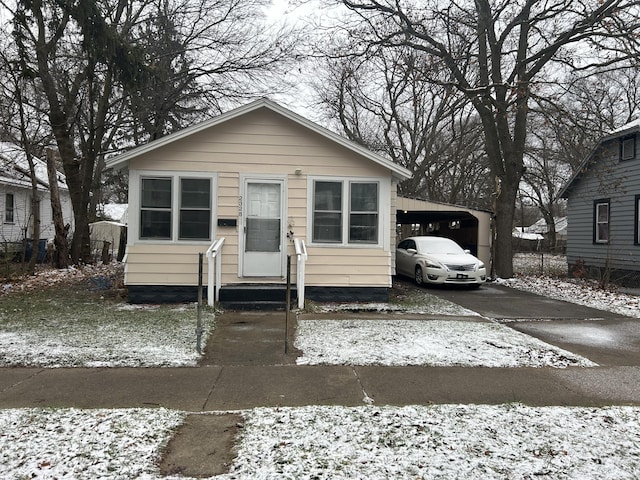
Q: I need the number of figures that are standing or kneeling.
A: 0